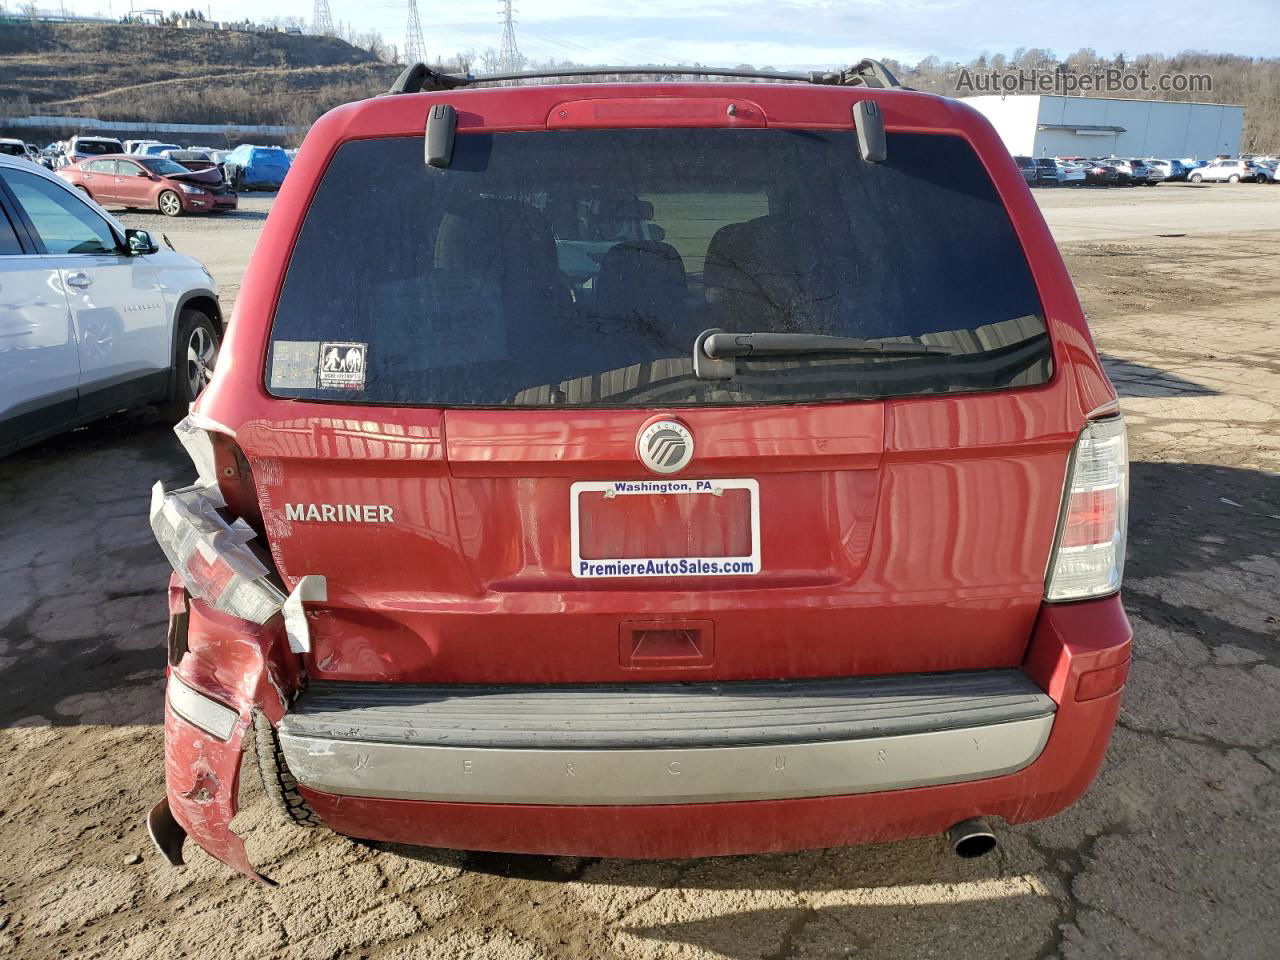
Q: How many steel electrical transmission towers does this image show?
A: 3